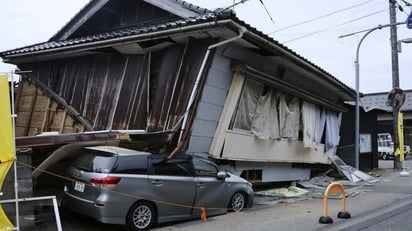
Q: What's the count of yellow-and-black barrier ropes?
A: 1